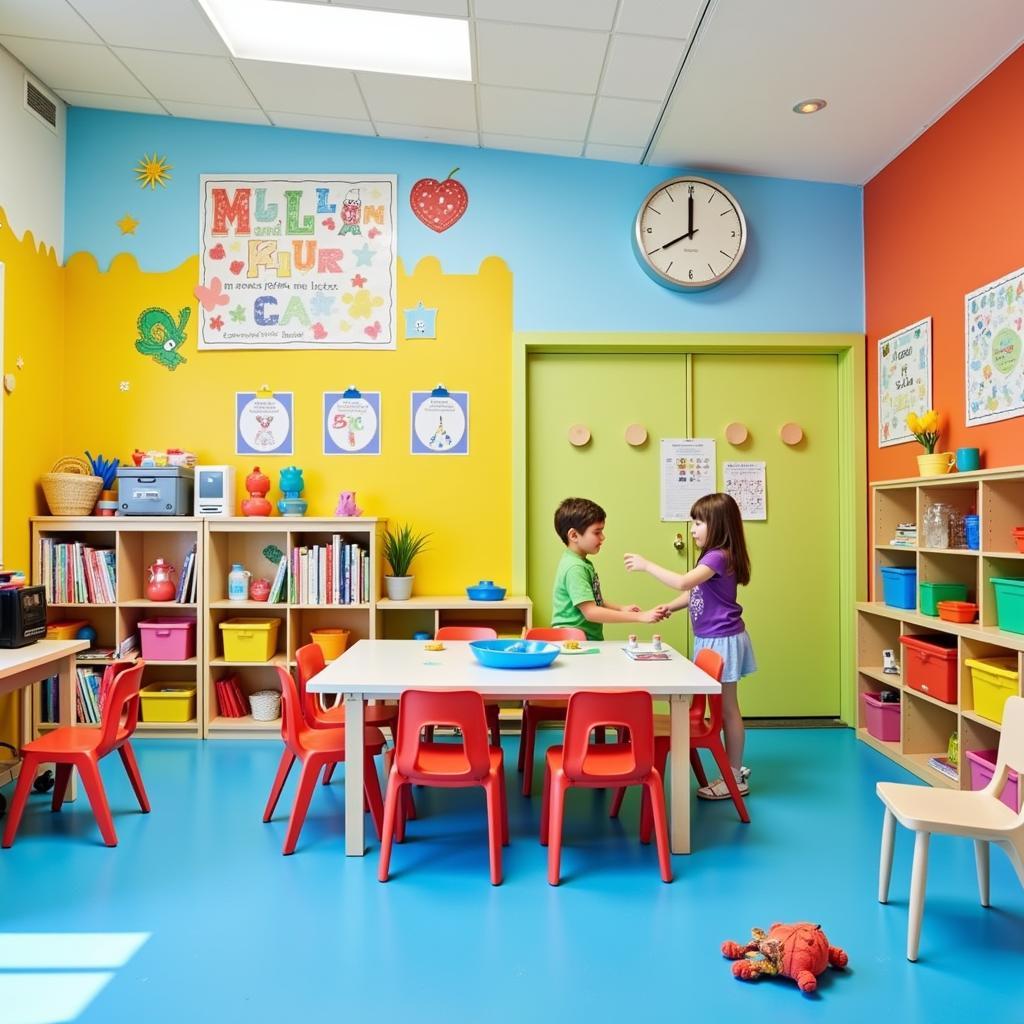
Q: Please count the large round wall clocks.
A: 1